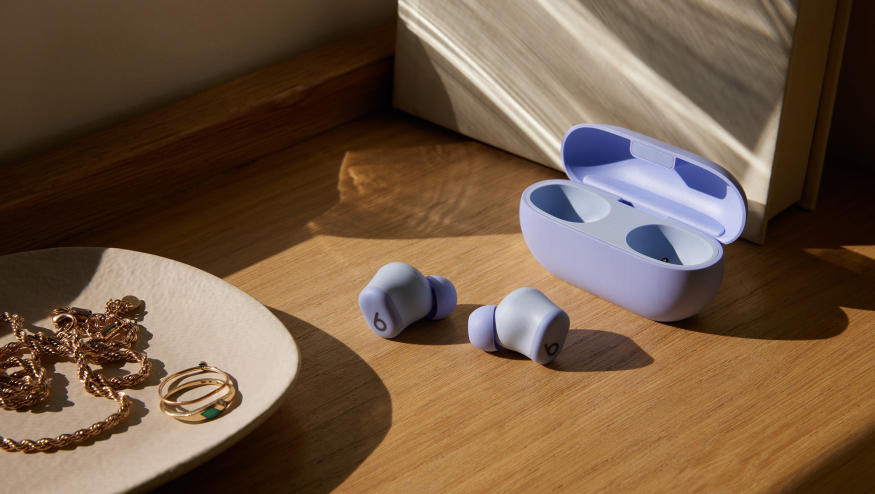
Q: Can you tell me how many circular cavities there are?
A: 2